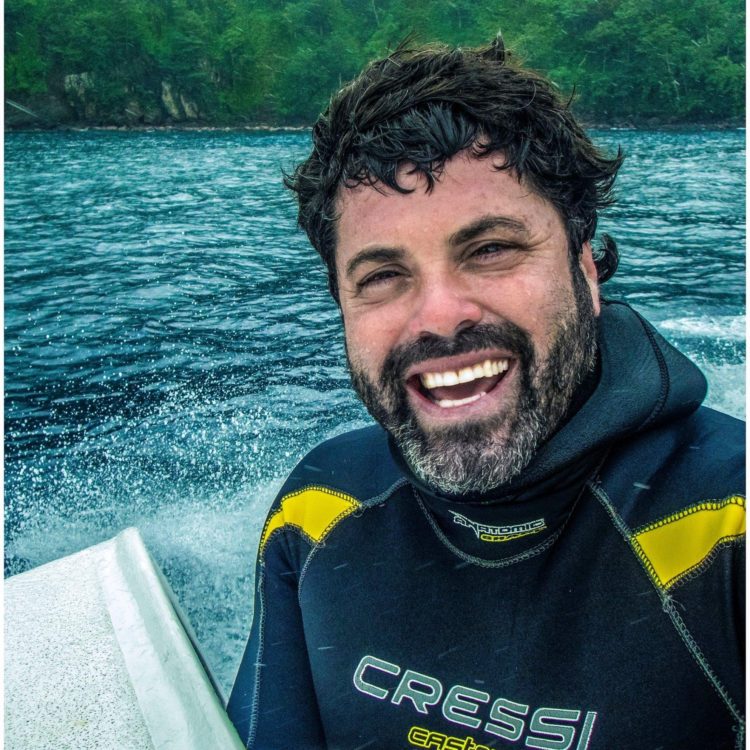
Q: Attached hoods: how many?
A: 1